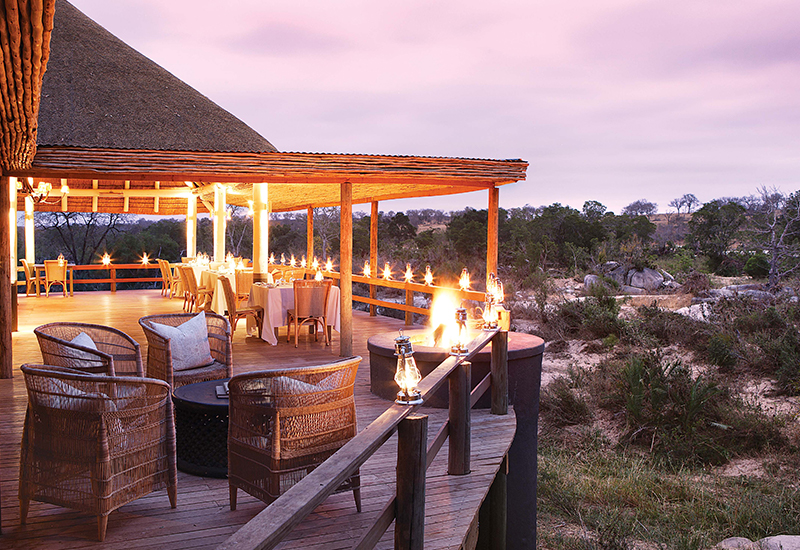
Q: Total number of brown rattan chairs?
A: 4